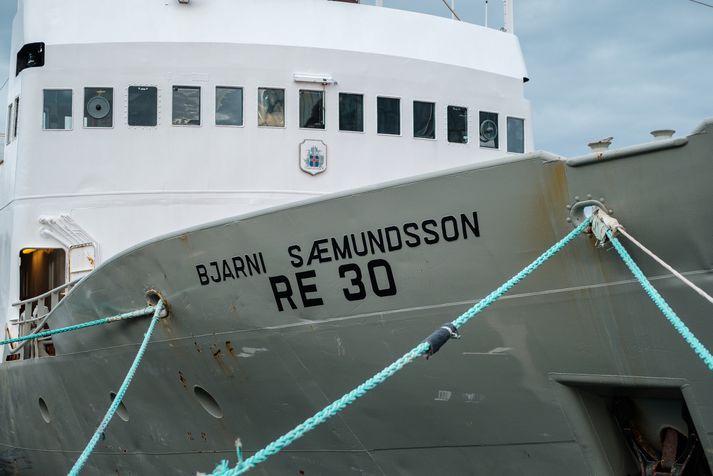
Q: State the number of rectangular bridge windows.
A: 13